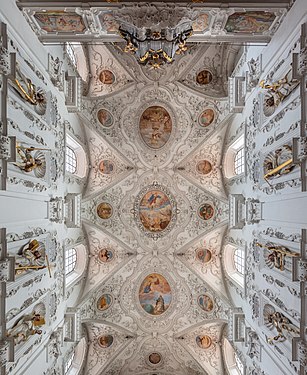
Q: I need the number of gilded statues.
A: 8